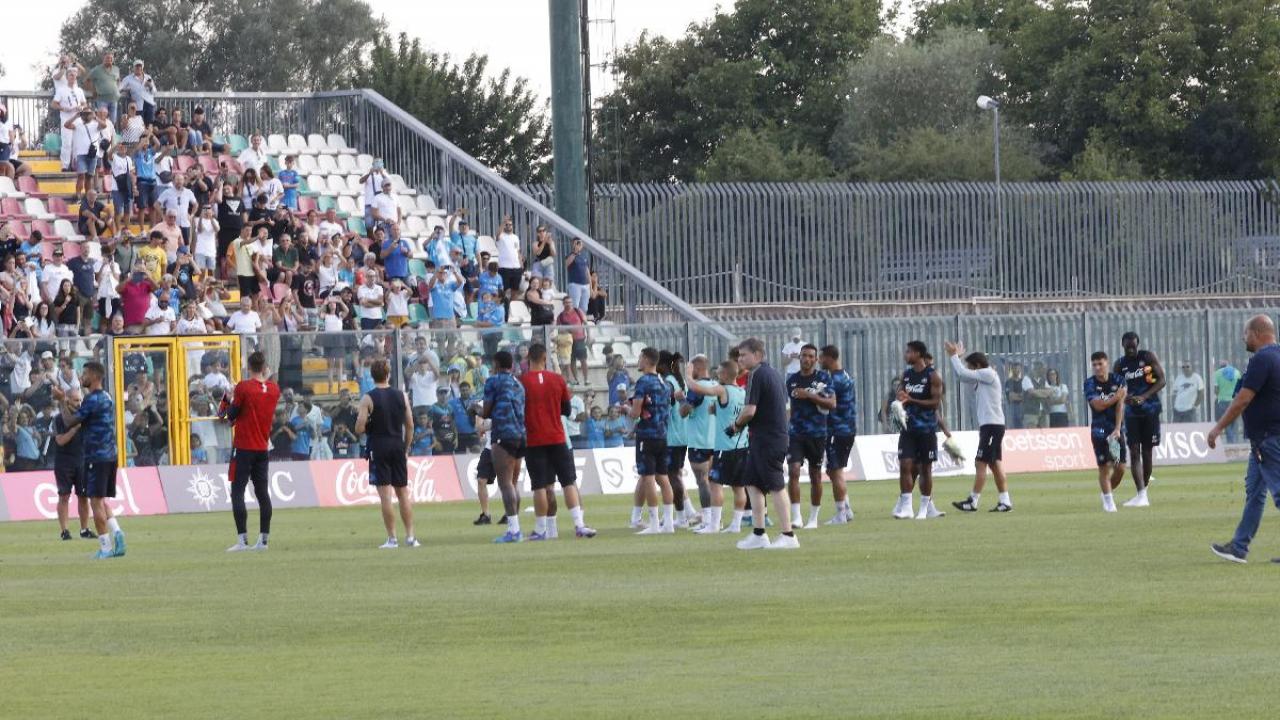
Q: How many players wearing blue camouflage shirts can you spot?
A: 8